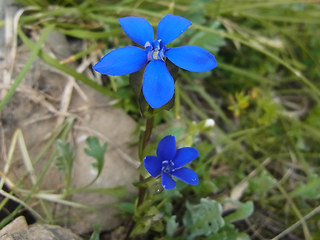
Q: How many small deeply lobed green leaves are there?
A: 2